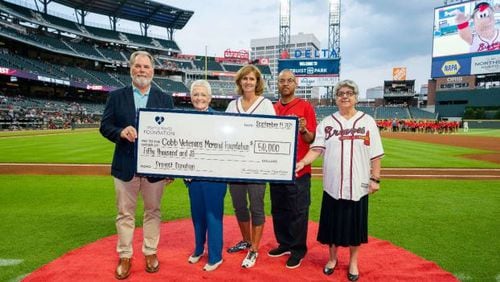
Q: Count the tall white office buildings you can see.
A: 1